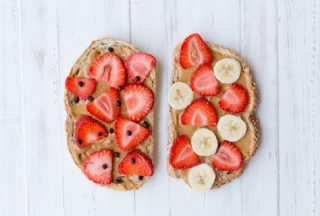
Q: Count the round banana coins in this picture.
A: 5